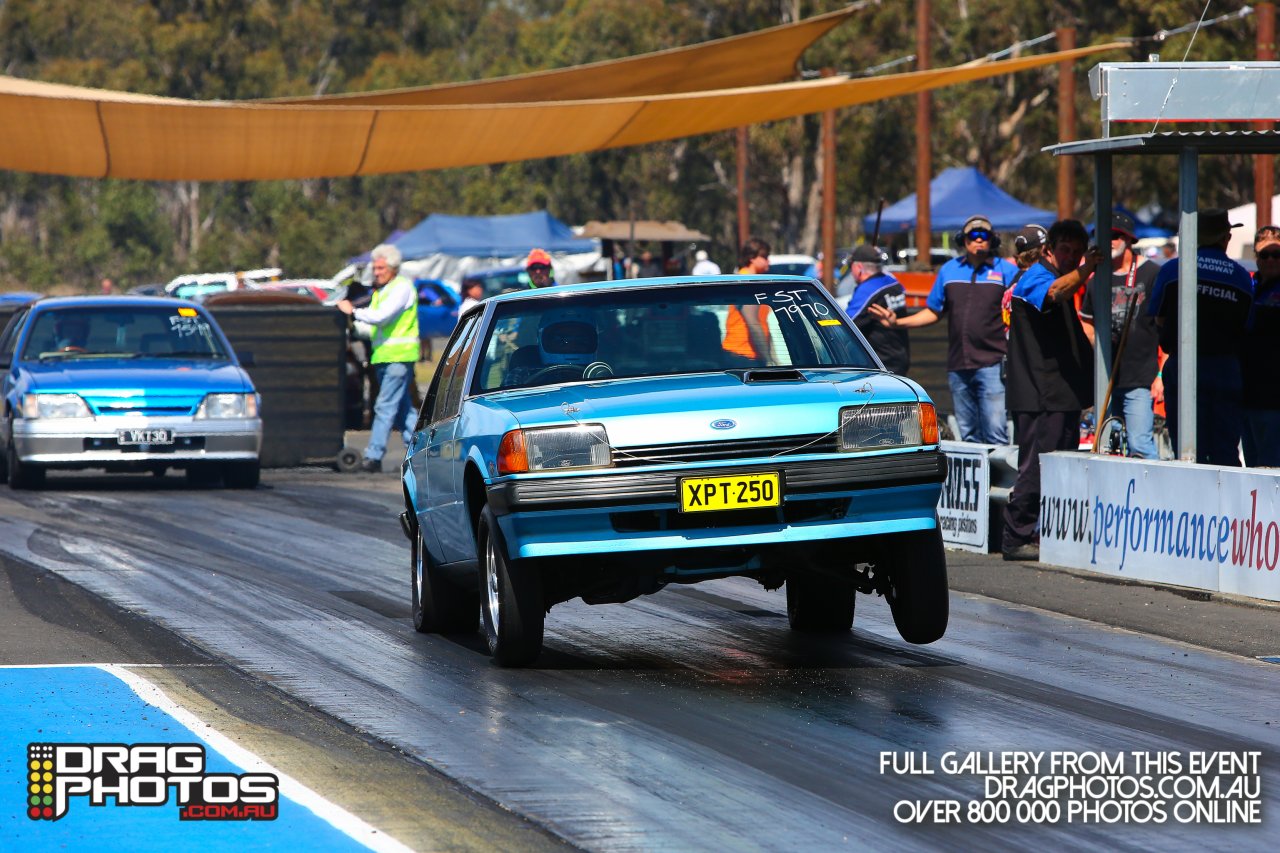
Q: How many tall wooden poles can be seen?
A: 5